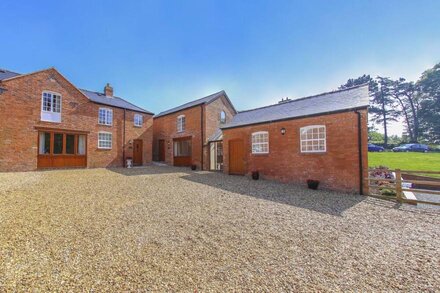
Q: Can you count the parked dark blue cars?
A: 2